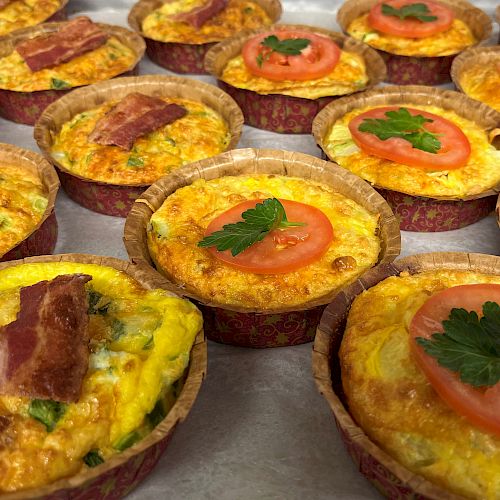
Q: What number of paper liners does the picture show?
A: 12